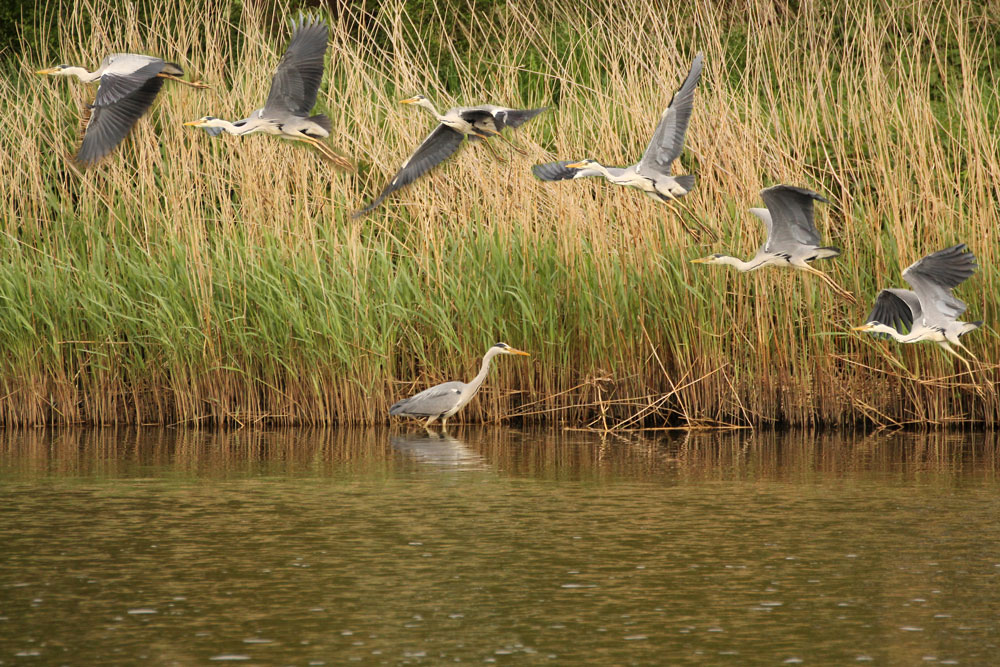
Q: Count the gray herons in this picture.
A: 7